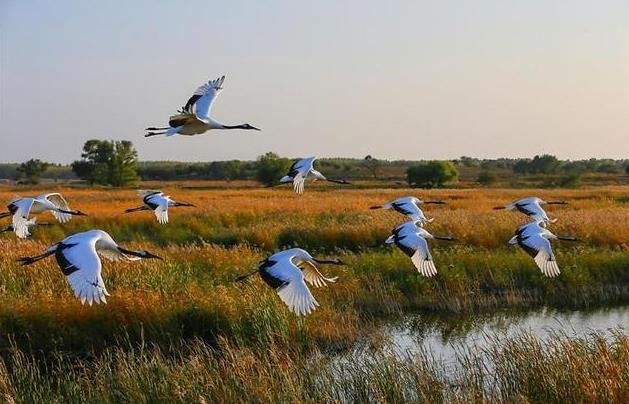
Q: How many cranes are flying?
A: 11